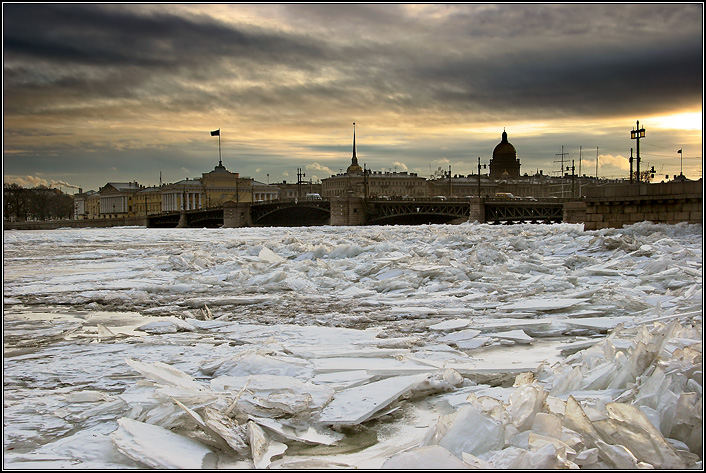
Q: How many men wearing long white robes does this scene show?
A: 0